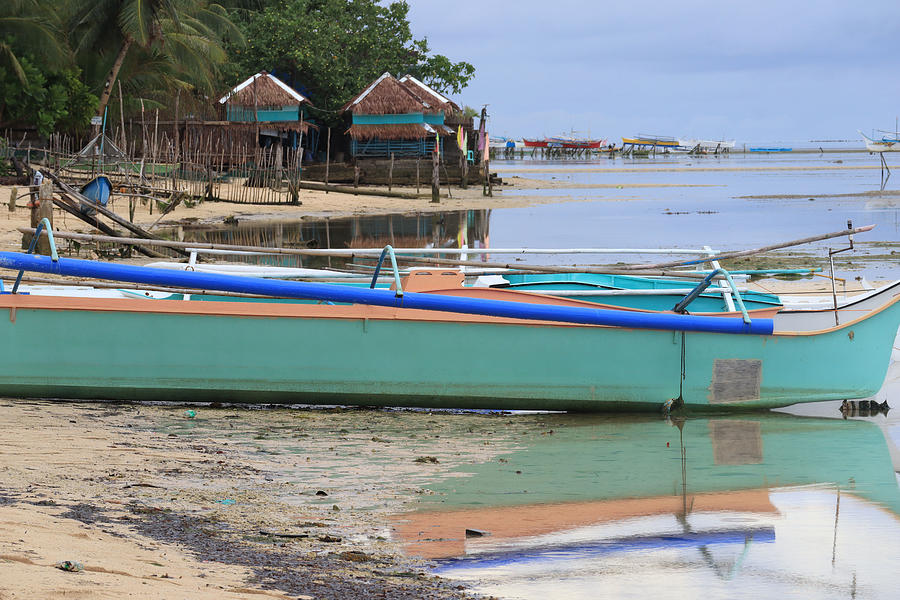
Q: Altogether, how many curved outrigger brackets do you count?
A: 3